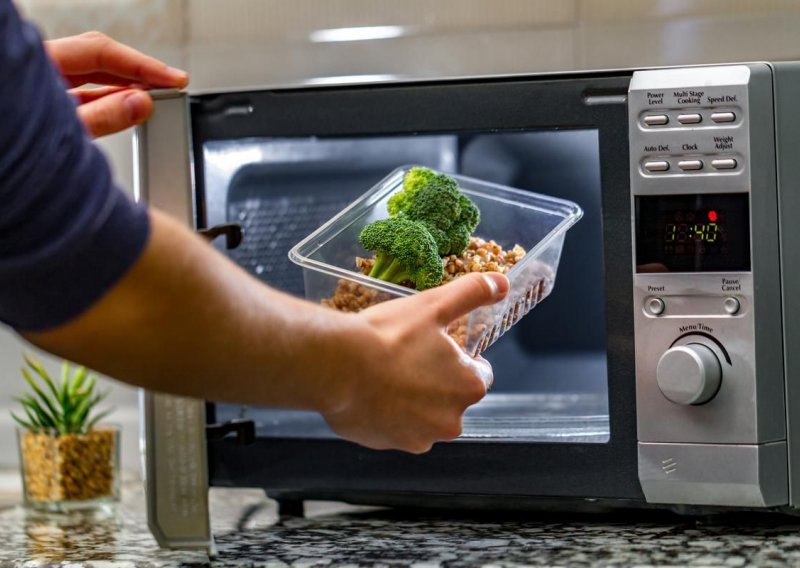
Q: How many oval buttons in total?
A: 6